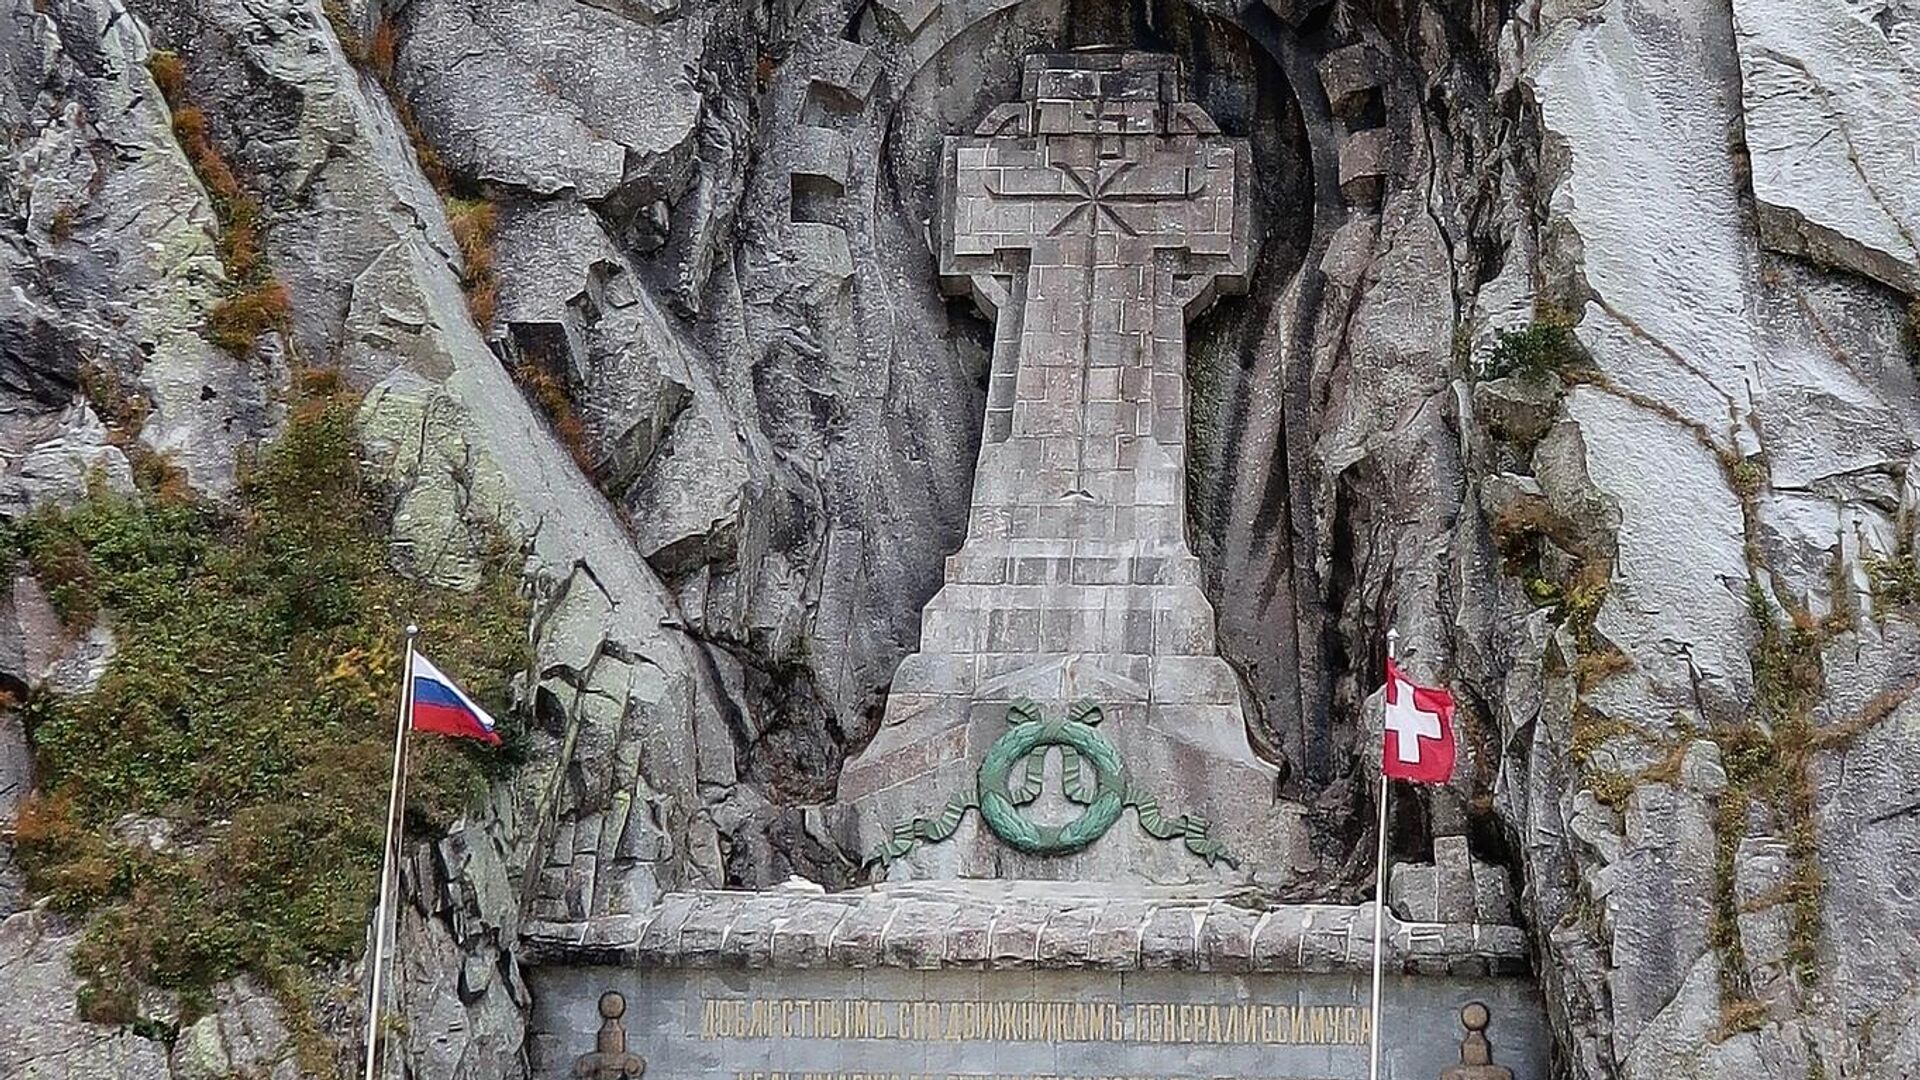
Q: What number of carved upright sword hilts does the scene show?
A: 2